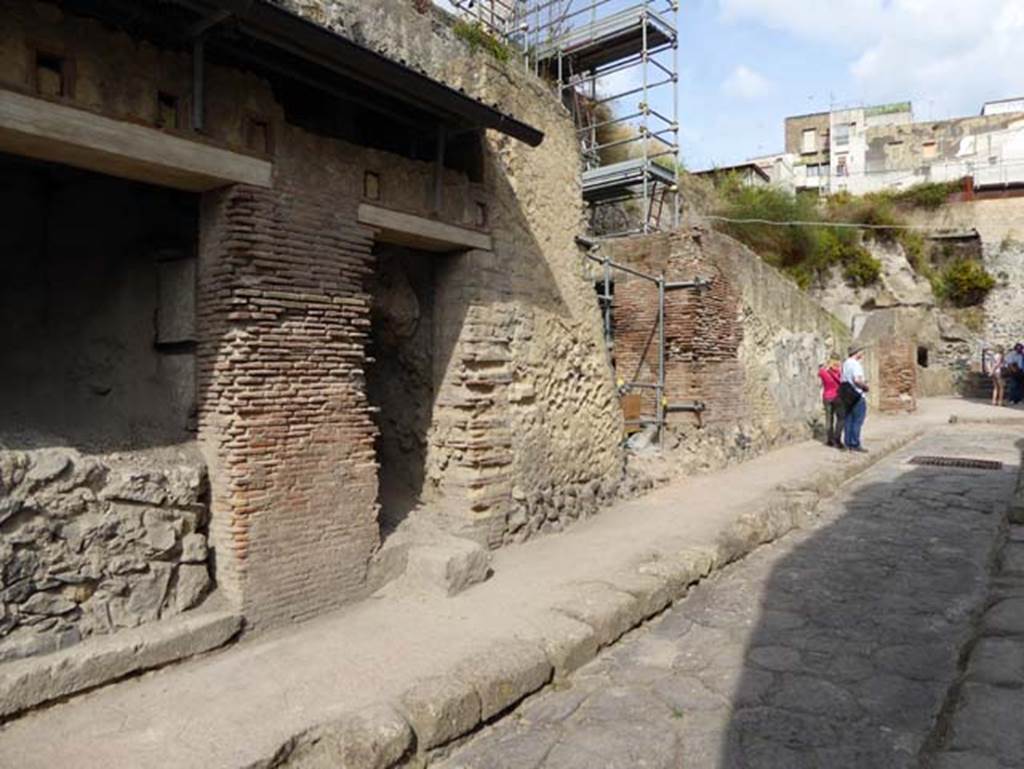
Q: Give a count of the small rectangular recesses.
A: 5